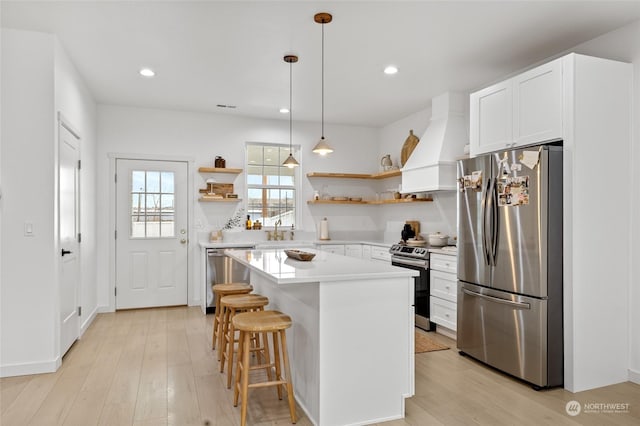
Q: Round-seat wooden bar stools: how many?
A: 3